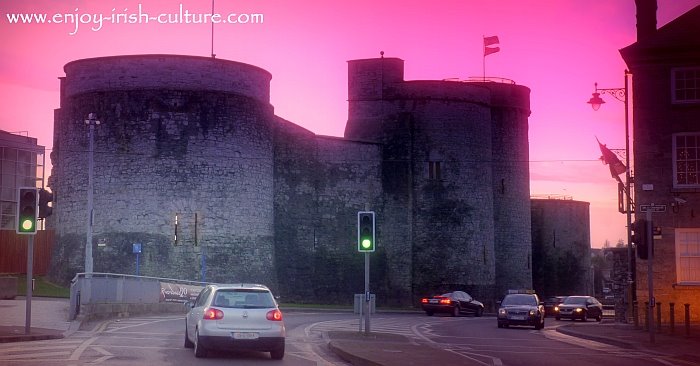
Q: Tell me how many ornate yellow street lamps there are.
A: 0